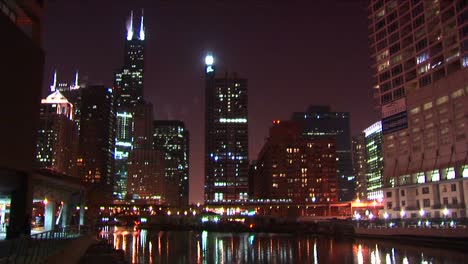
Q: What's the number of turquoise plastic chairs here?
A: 0